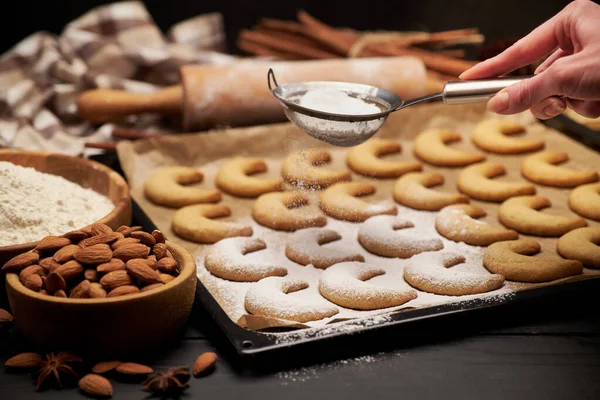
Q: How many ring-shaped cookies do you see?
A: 0